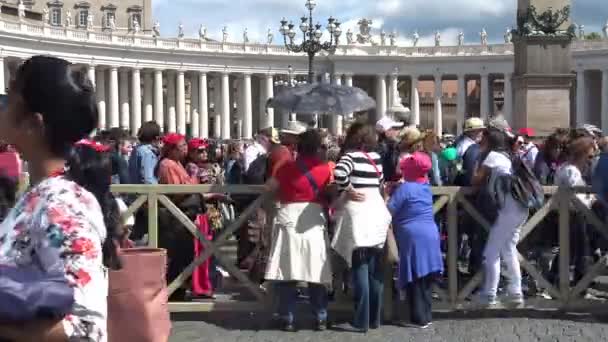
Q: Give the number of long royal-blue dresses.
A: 1